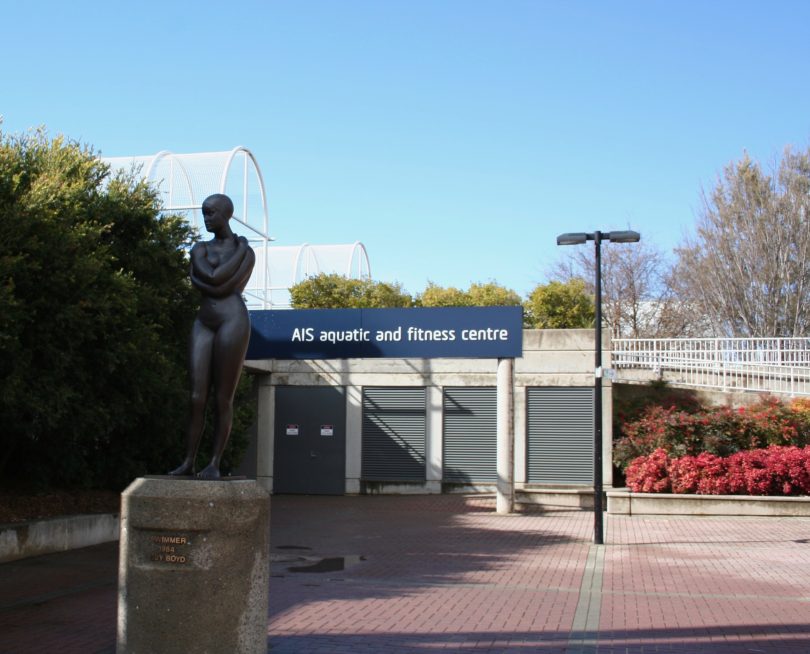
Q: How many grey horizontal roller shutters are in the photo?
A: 3